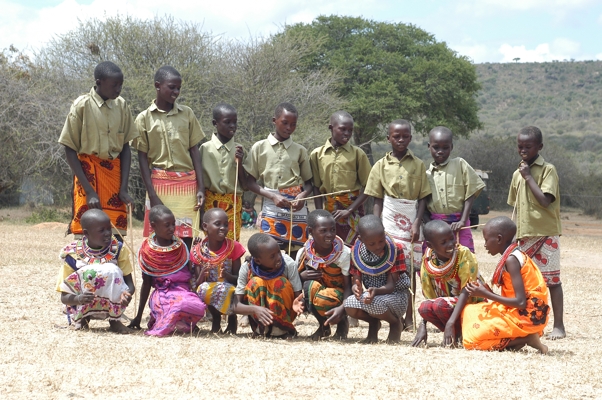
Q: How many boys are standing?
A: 8